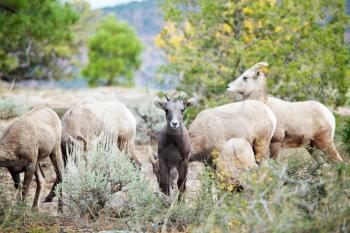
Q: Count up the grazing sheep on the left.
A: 2